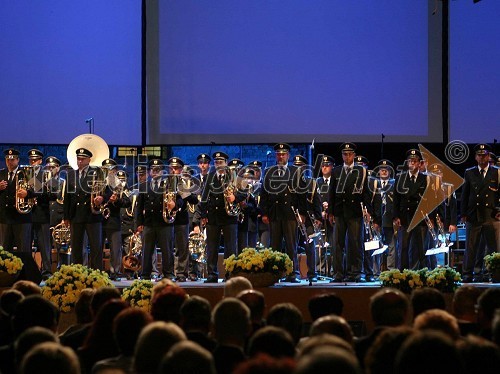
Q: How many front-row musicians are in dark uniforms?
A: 8